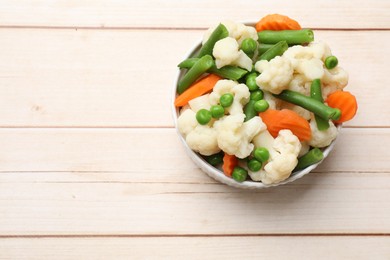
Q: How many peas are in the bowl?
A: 11